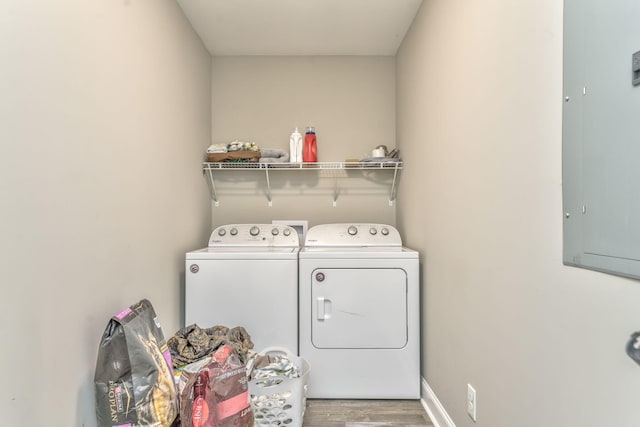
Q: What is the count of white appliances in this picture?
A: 2